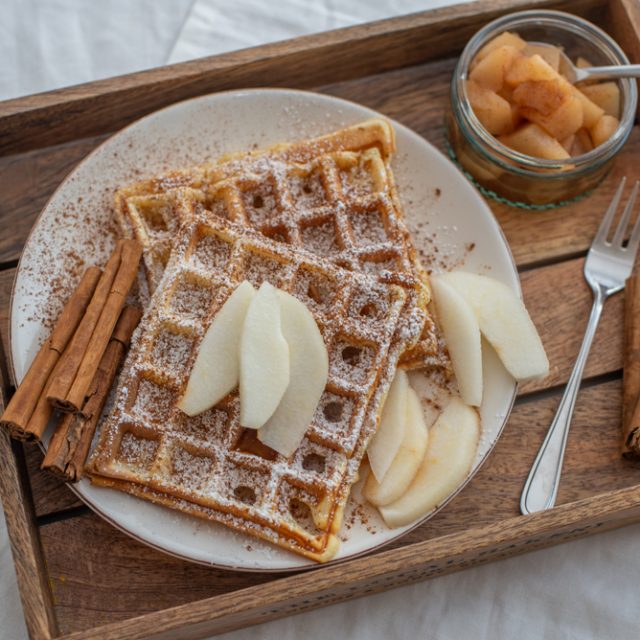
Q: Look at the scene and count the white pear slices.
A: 8